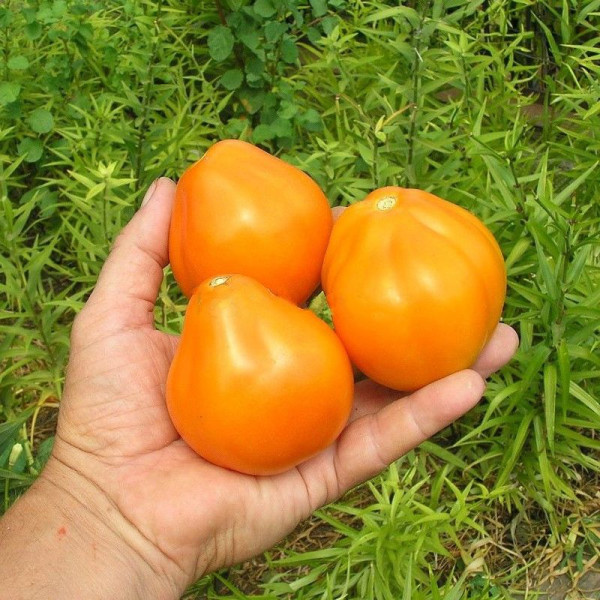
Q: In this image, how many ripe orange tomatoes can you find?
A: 3